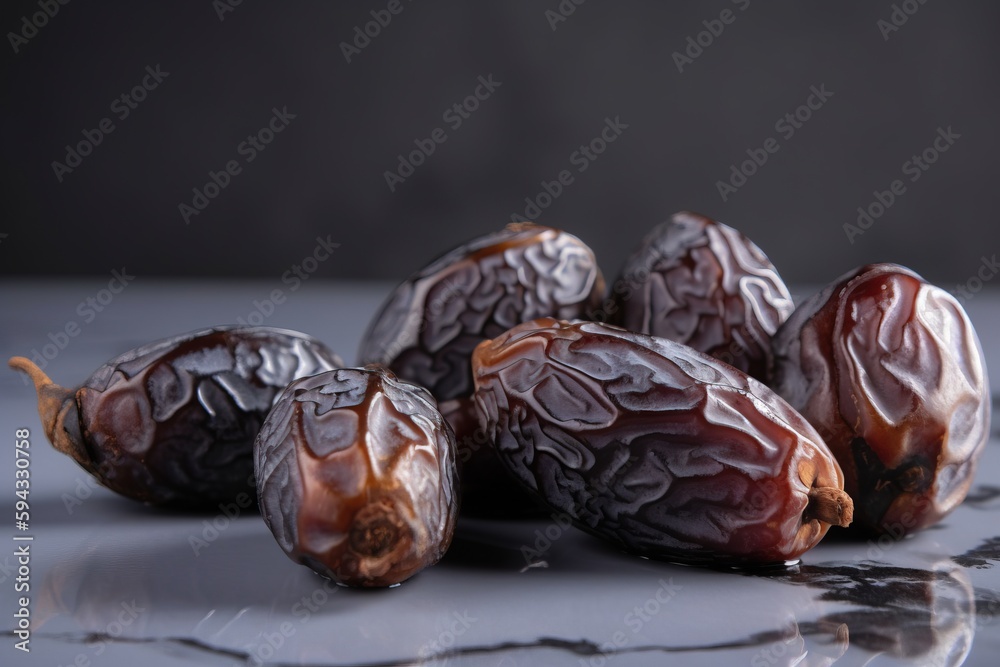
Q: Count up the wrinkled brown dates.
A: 6